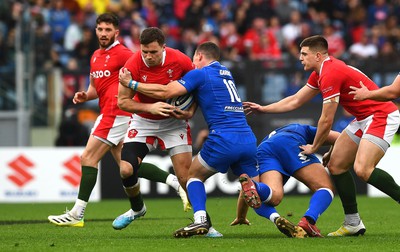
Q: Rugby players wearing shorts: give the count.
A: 5